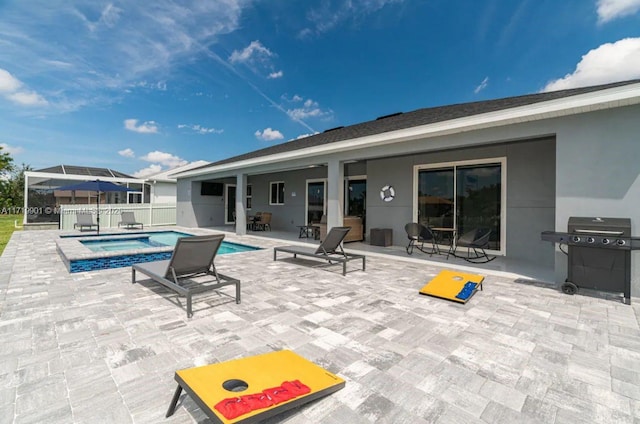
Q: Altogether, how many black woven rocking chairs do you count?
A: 2